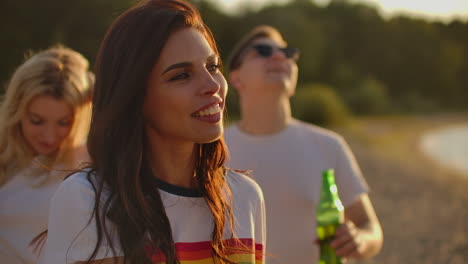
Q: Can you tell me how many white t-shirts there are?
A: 3